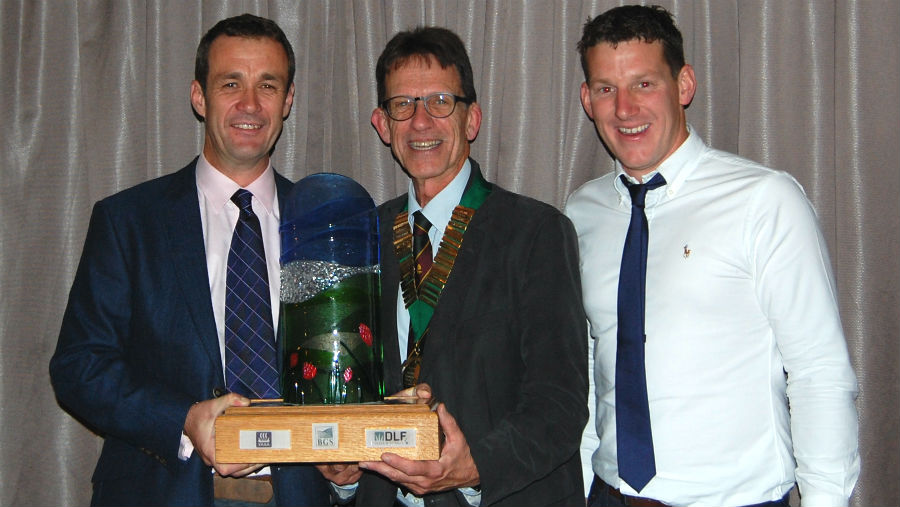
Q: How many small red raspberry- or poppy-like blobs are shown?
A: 4